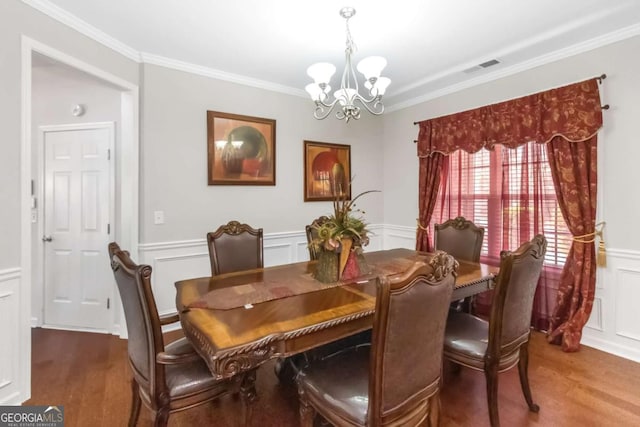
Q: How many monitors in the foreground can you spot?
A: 0